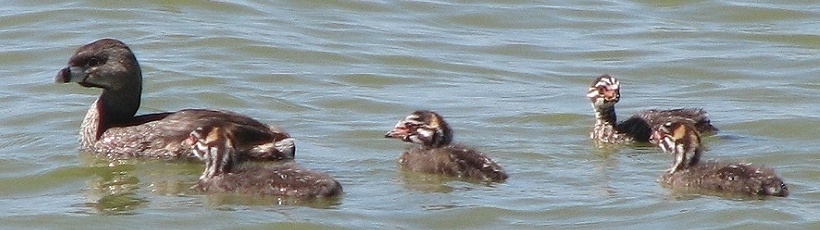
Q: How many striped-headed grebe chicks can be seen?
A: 4